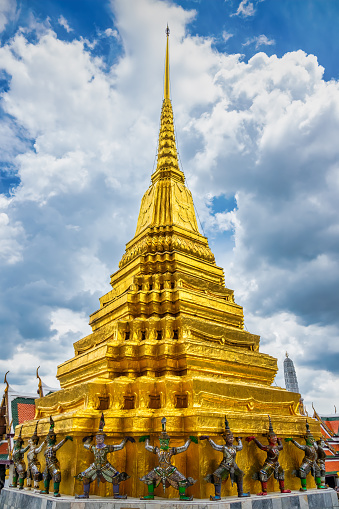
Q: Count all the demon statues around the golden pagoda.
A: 9